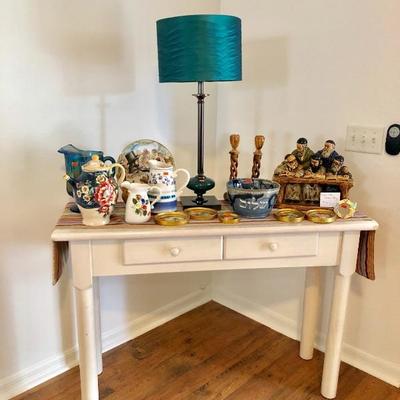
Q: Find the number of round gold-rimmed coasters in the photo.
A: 5